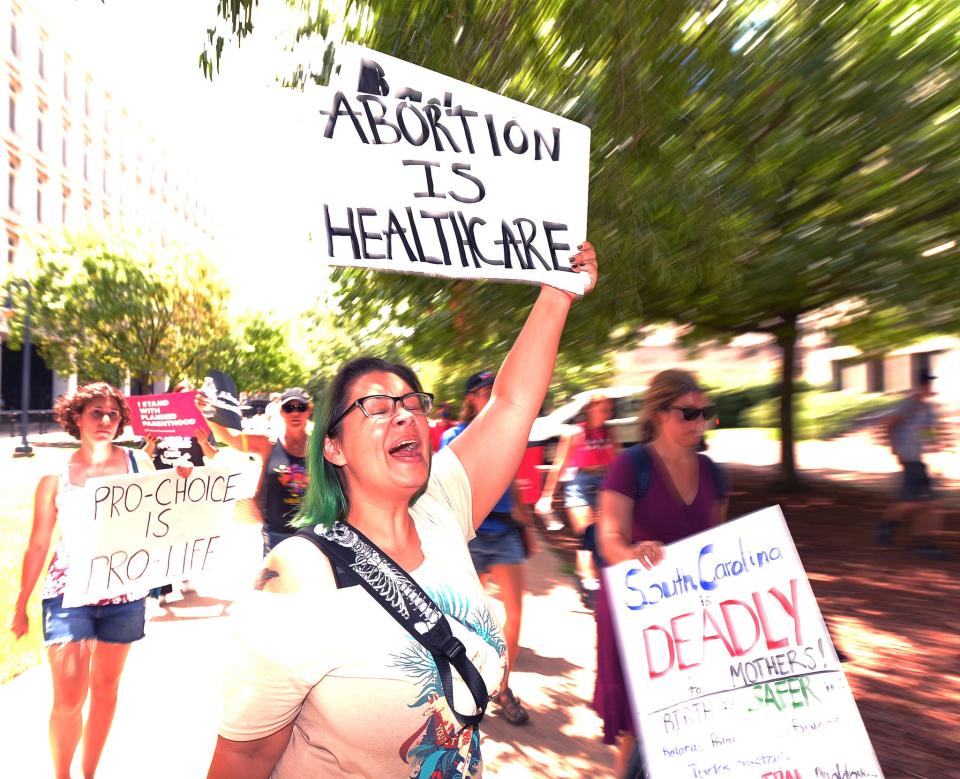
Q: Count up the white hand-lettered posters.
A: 3